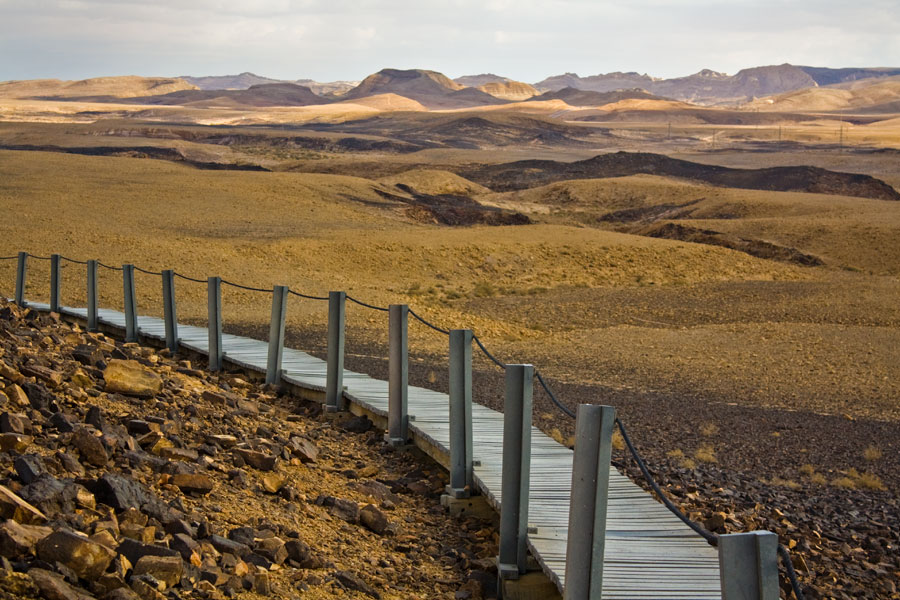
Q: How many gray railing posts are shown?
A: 13